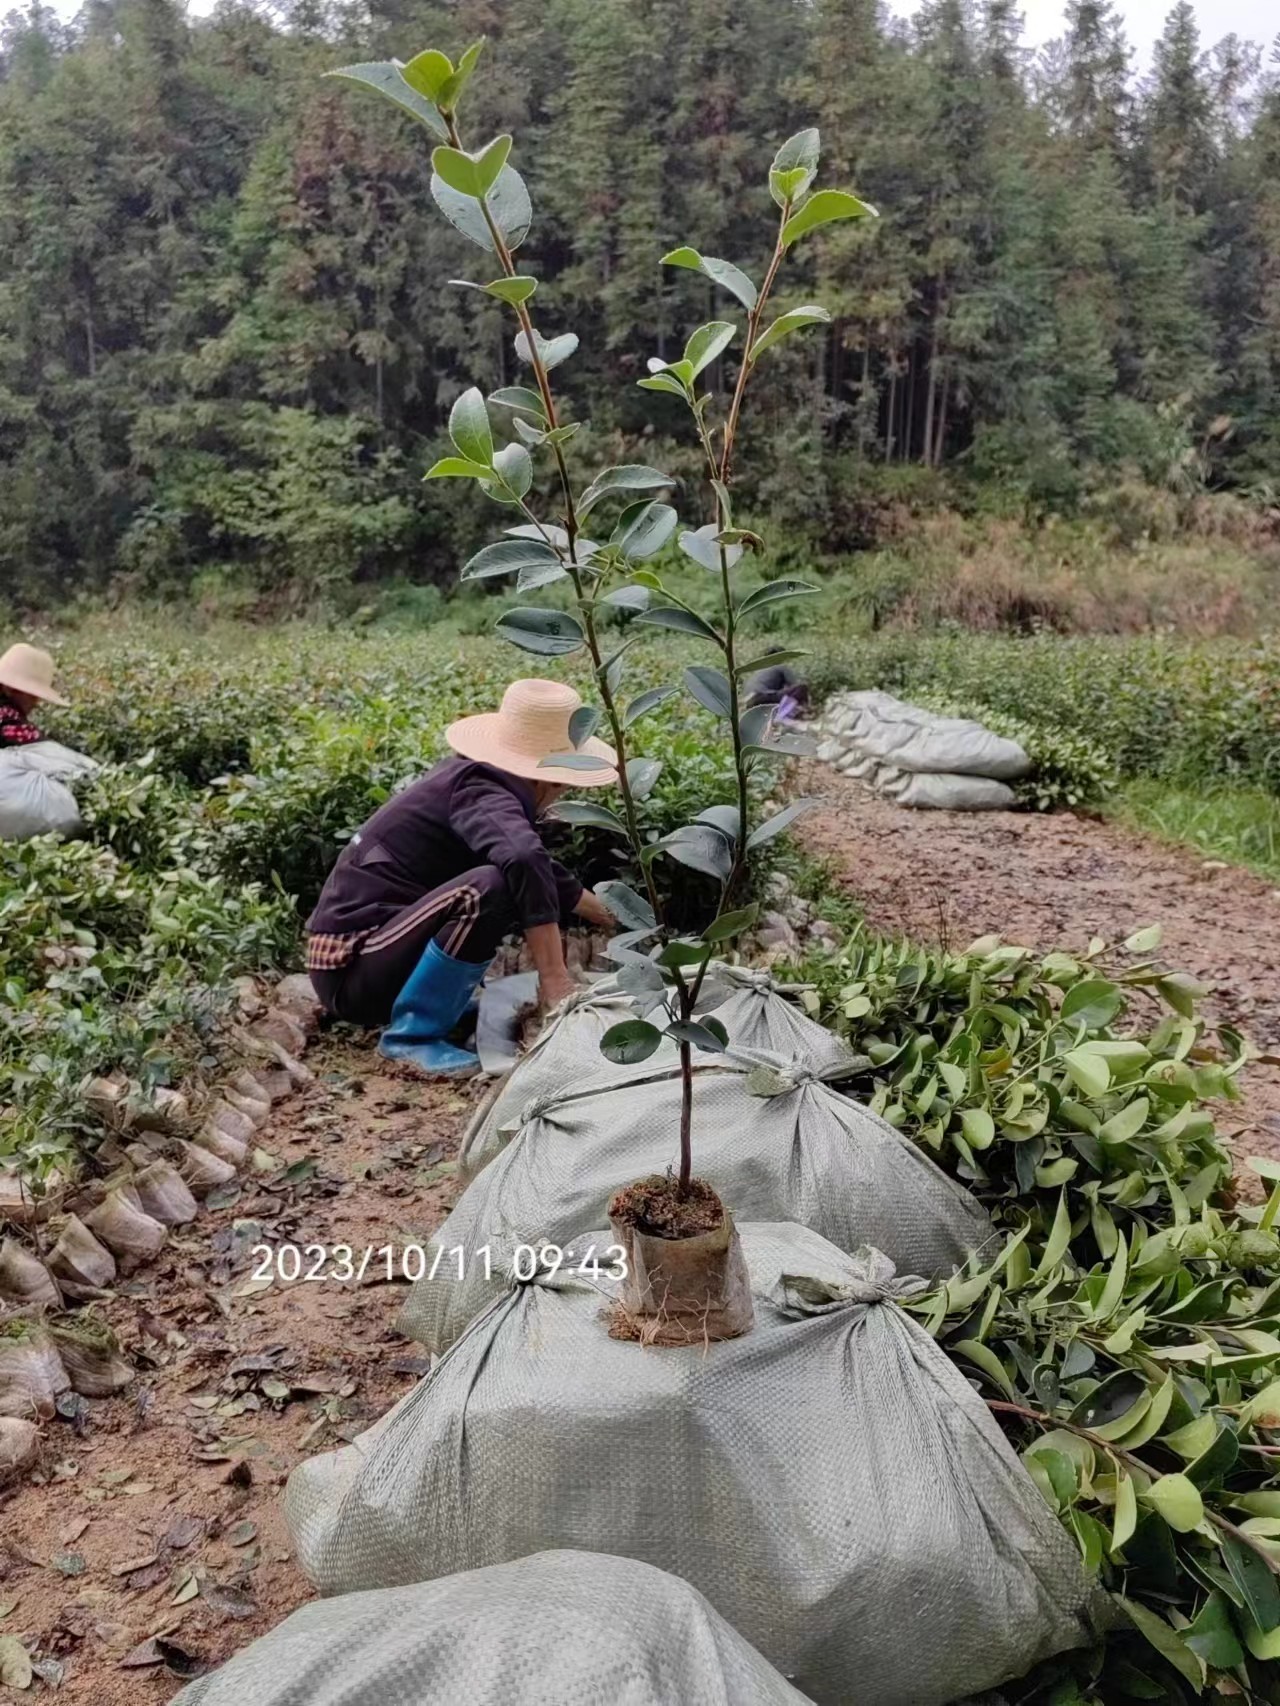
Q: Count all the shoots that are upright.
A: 2